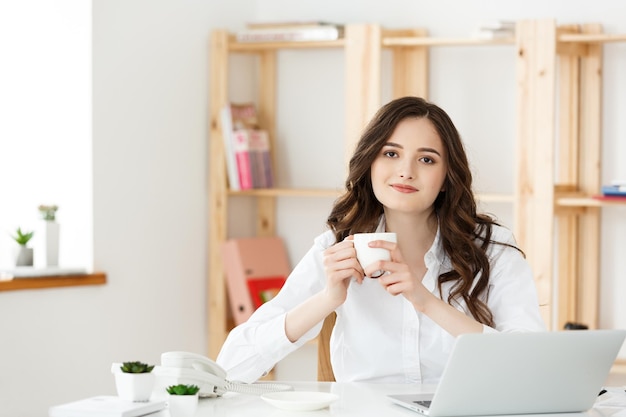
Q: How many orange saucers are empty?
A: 0